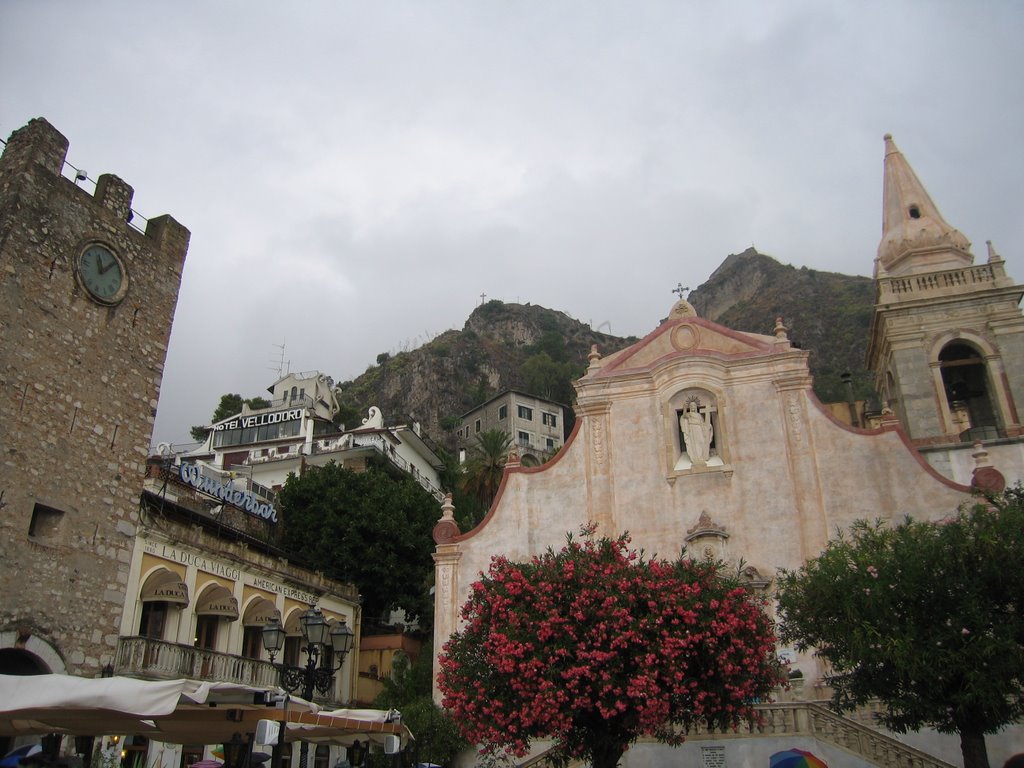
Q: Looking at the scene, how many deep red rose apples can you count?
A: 0